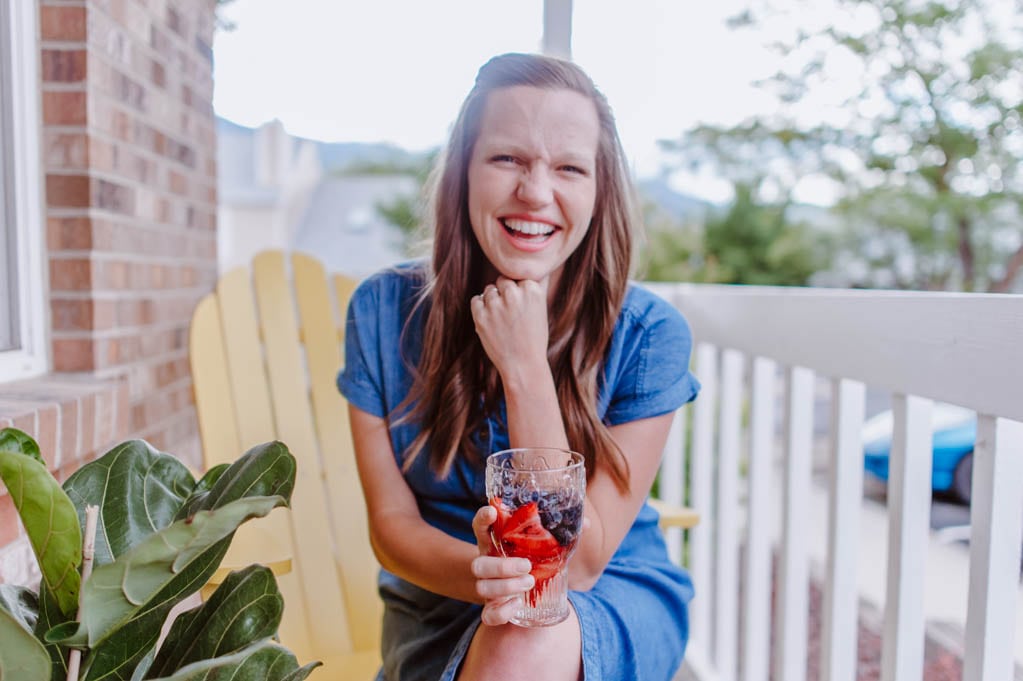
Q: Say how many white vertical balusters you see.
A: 8